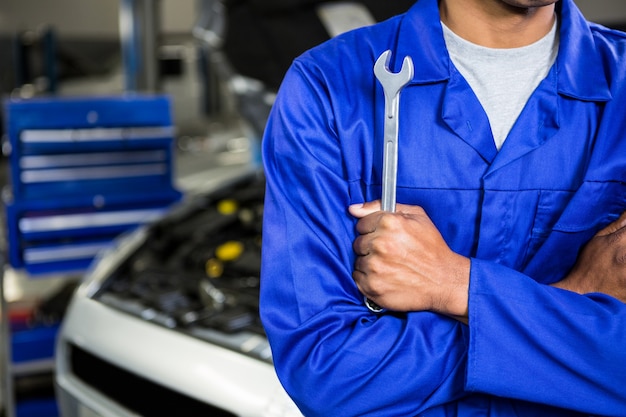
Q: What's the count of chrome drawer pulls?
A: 5